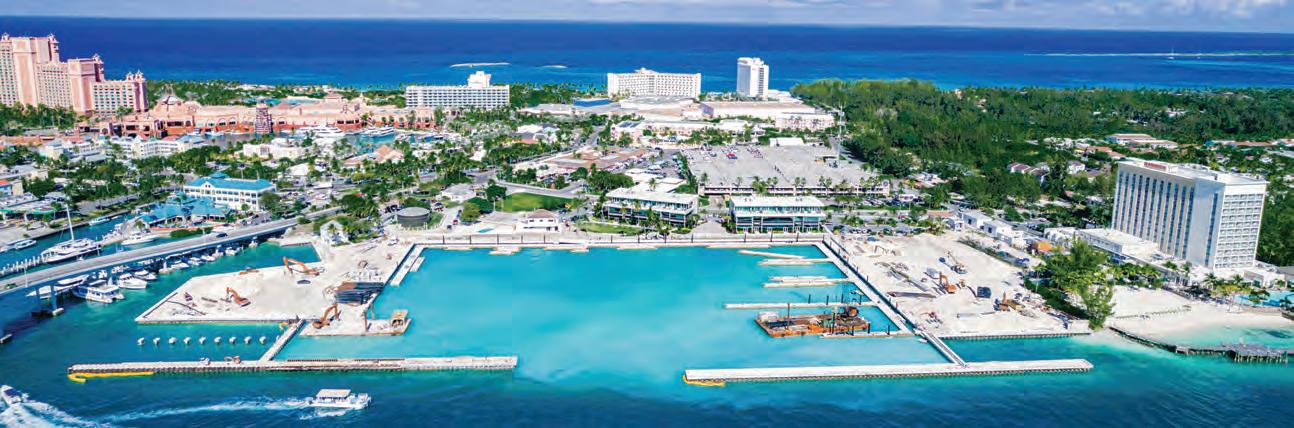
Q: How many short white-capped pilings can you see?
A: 9